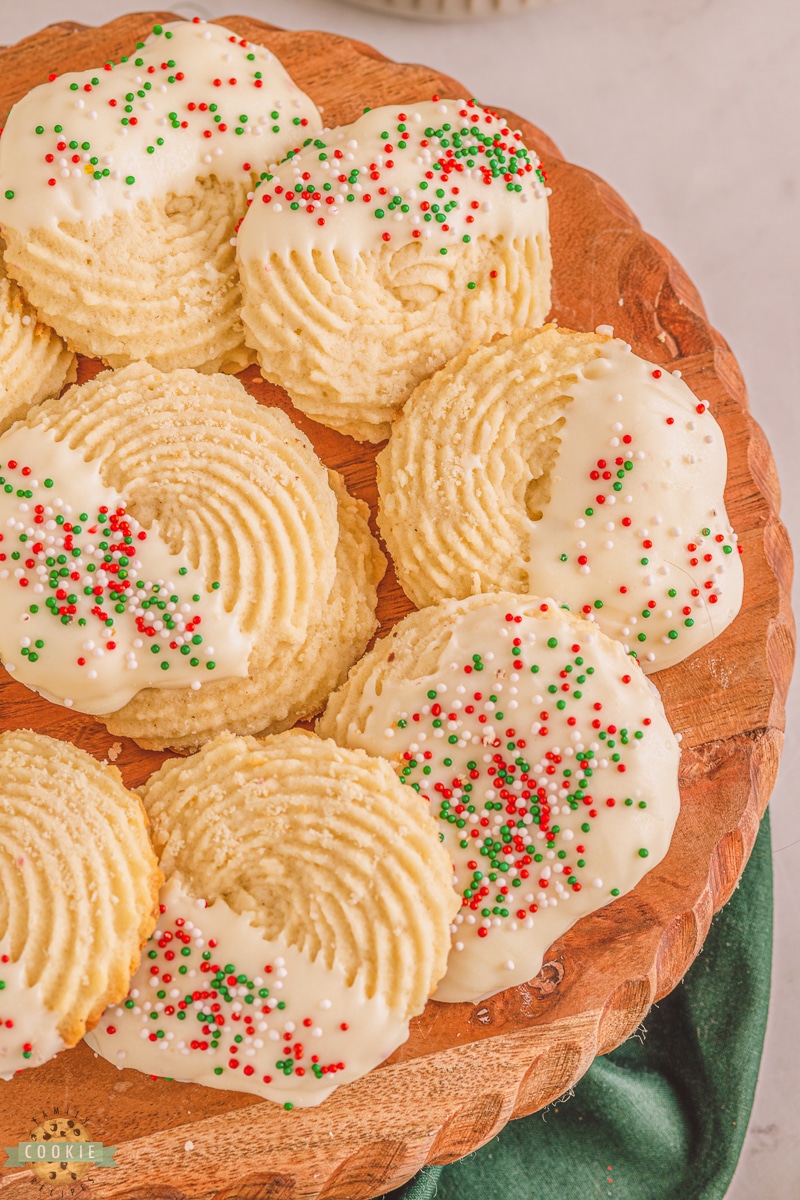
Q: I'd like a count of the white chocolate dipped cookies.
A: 7